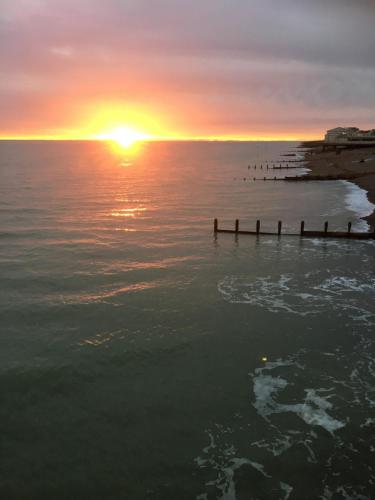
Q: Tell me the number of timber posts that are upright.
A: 7